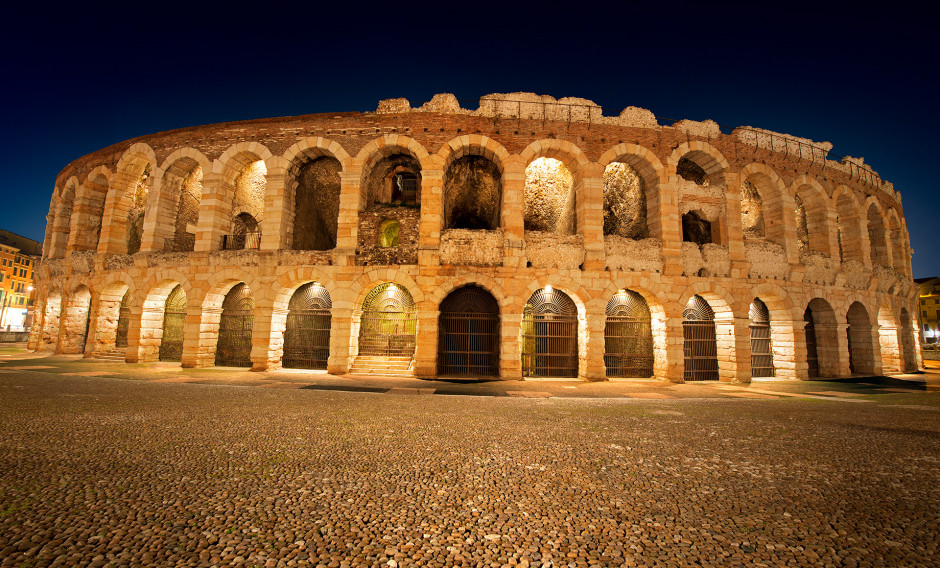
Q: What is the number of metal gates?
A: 10